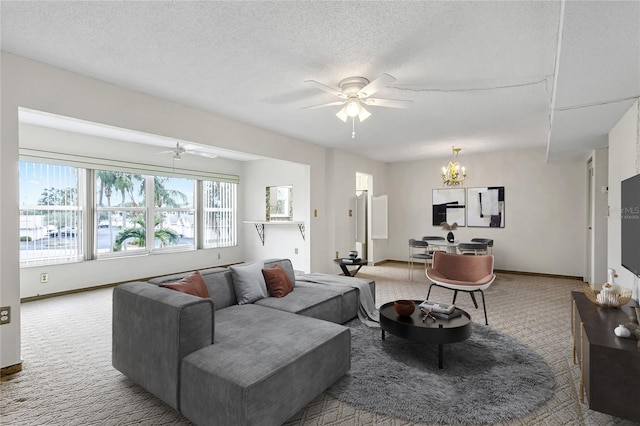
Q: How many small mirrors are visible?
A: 1